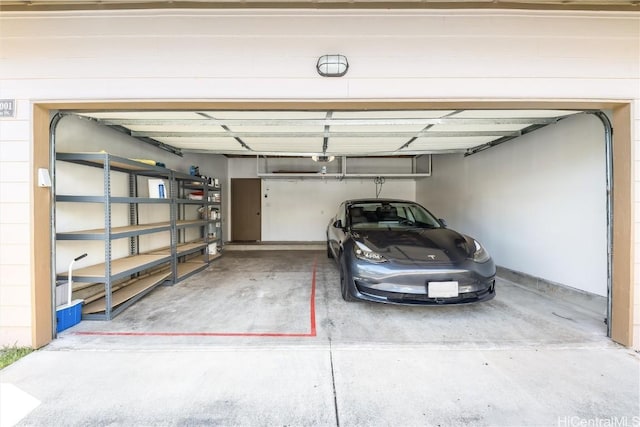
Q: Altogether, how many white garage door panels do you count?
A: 12